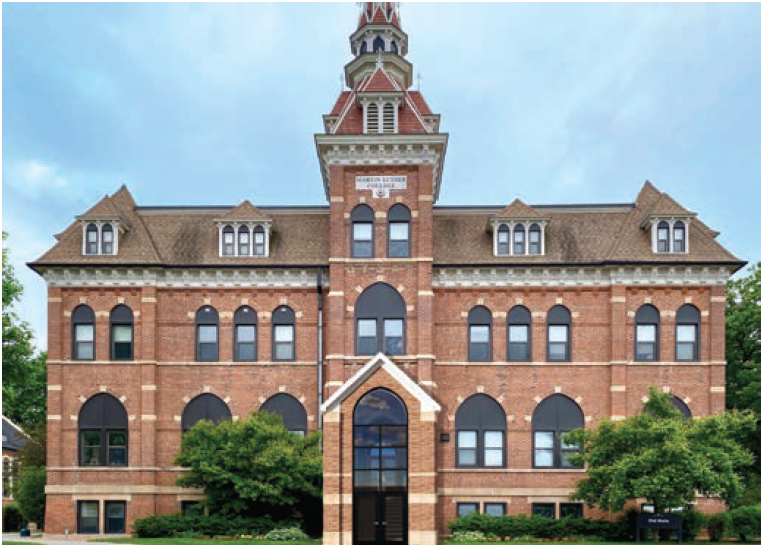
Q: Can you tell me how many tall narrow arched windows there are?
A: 12